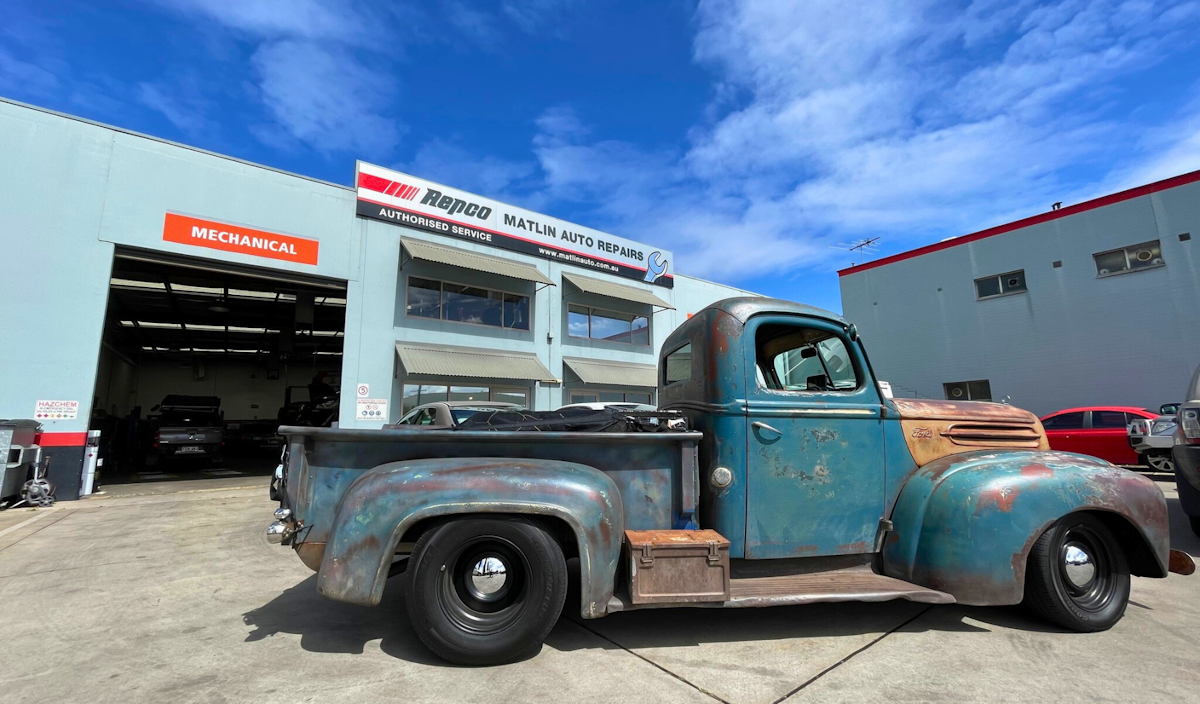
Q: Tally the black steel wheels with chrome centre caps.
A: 2